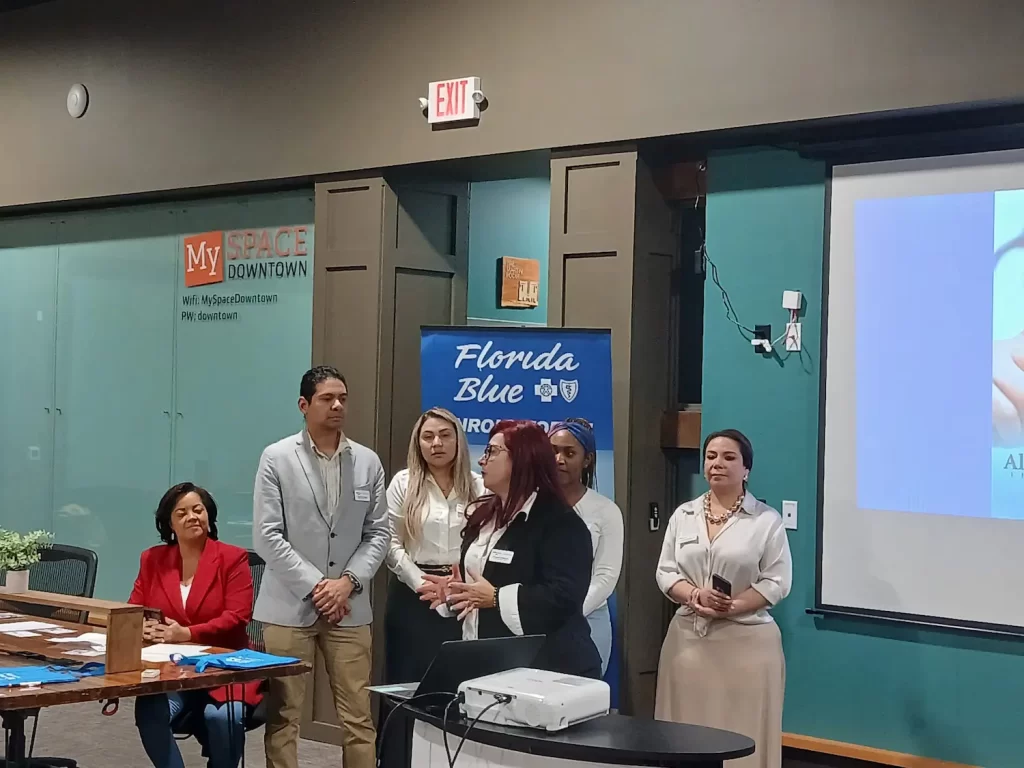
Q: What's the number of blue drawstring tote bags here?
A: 2